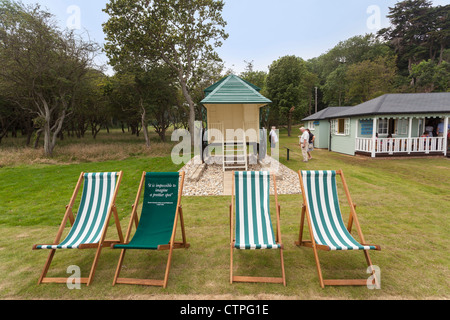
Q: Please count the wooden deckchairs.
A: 4